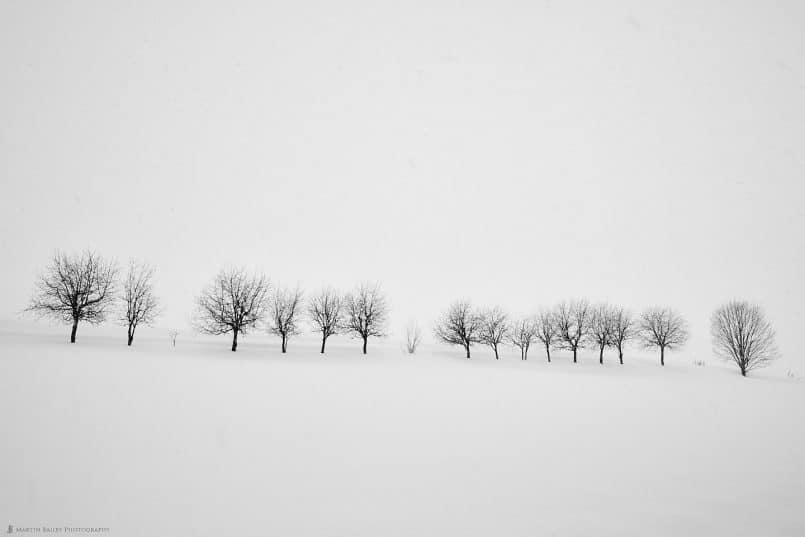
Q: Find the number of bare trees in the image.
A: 15